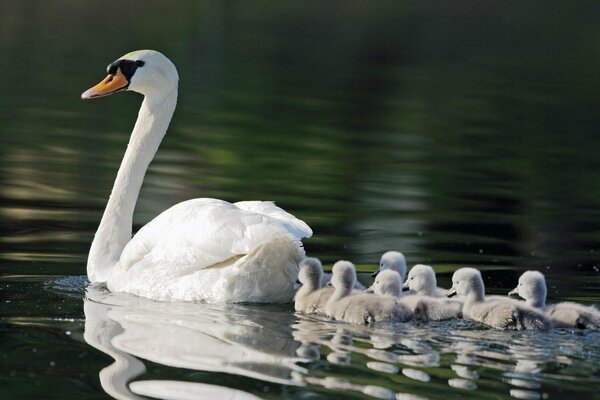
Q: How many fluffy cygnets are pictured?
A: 7